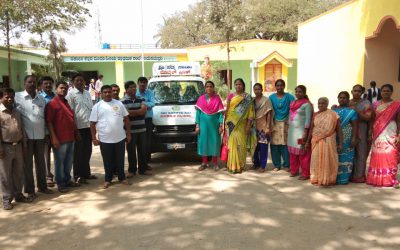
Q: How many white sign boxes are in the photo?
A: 1